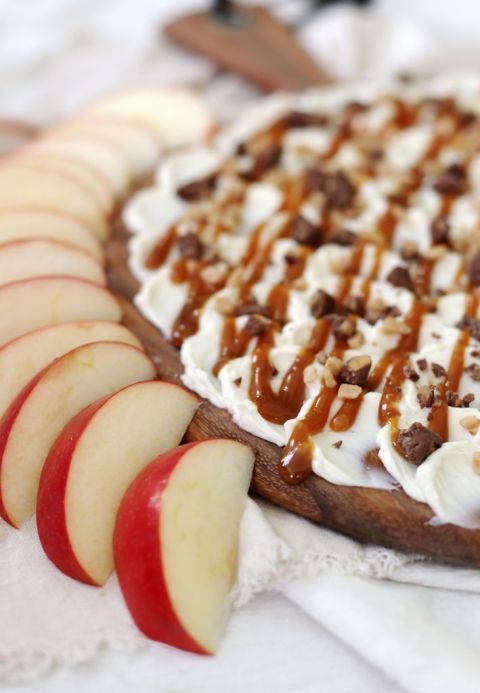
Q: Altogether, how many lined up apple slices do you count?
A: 12